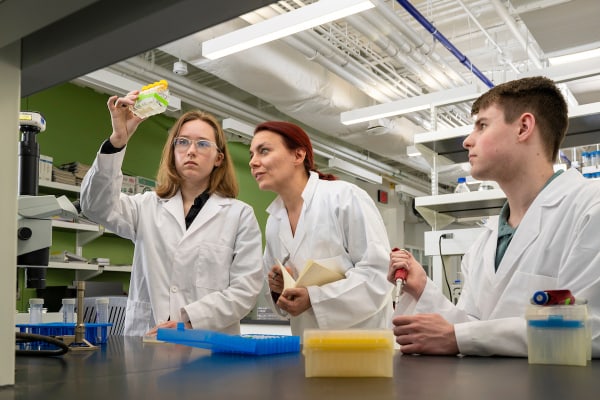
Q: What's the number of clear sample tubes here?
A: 3